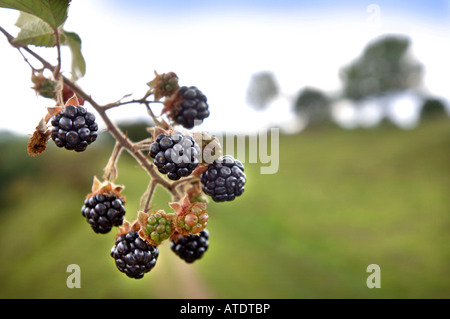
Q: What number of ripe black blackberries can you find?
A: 7